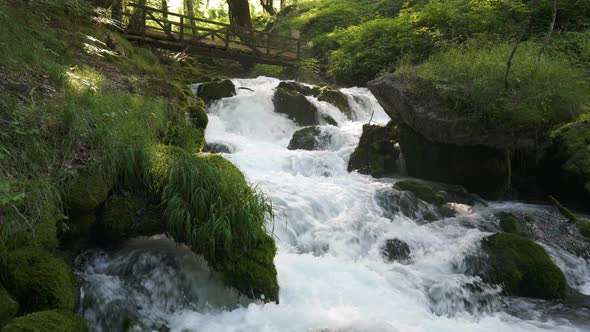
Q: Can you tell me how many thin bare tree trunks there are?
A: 2